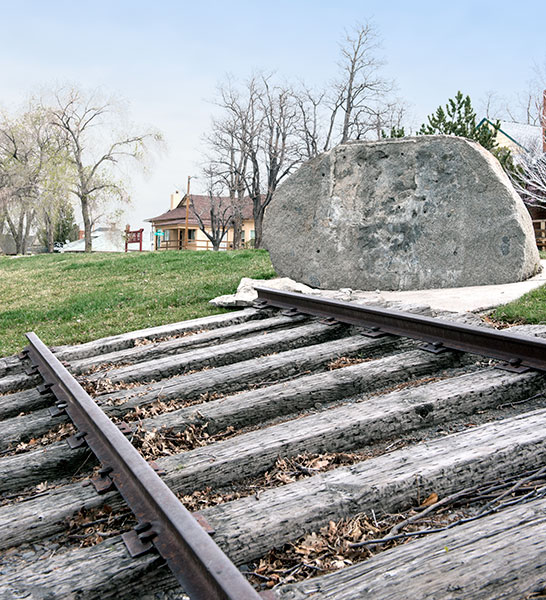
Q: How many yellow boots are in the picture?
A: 0